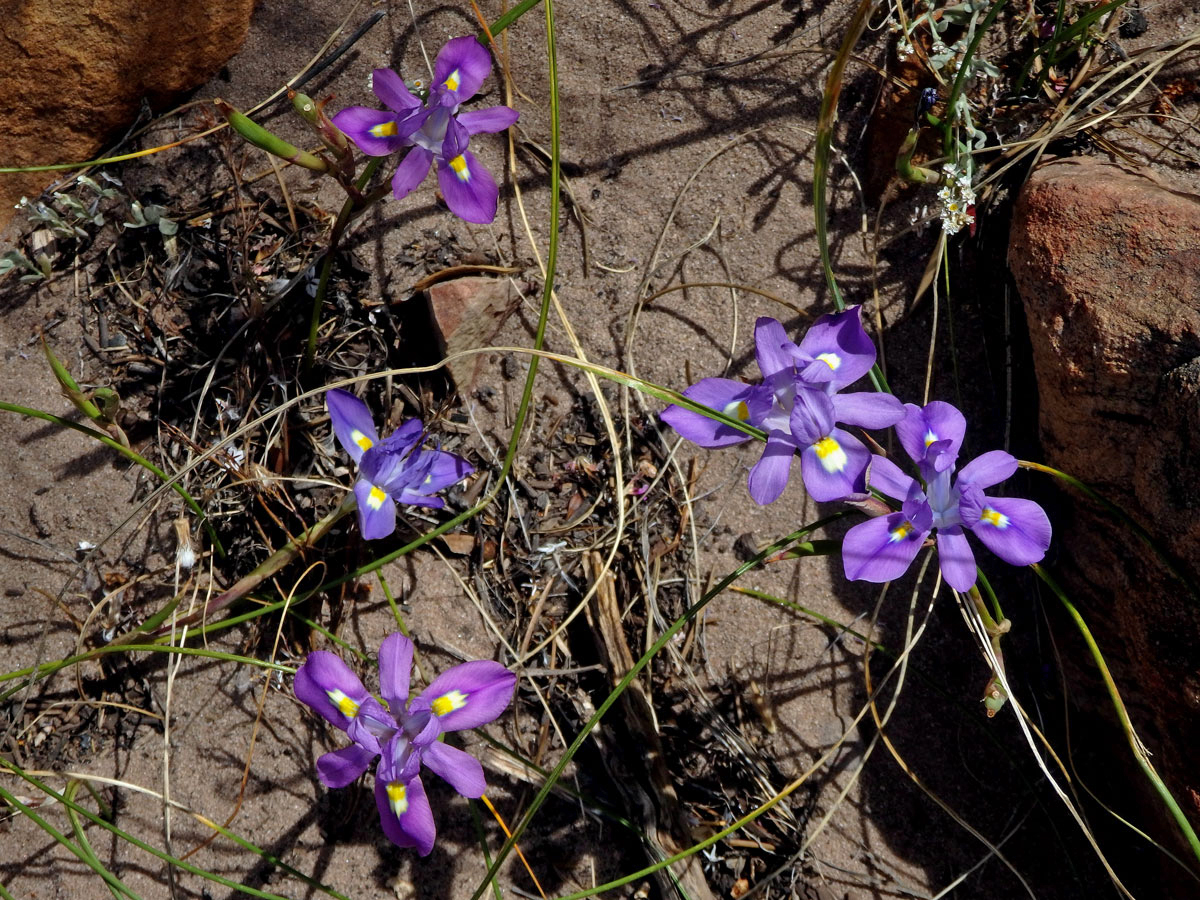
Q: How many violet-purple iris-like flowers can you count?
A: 5